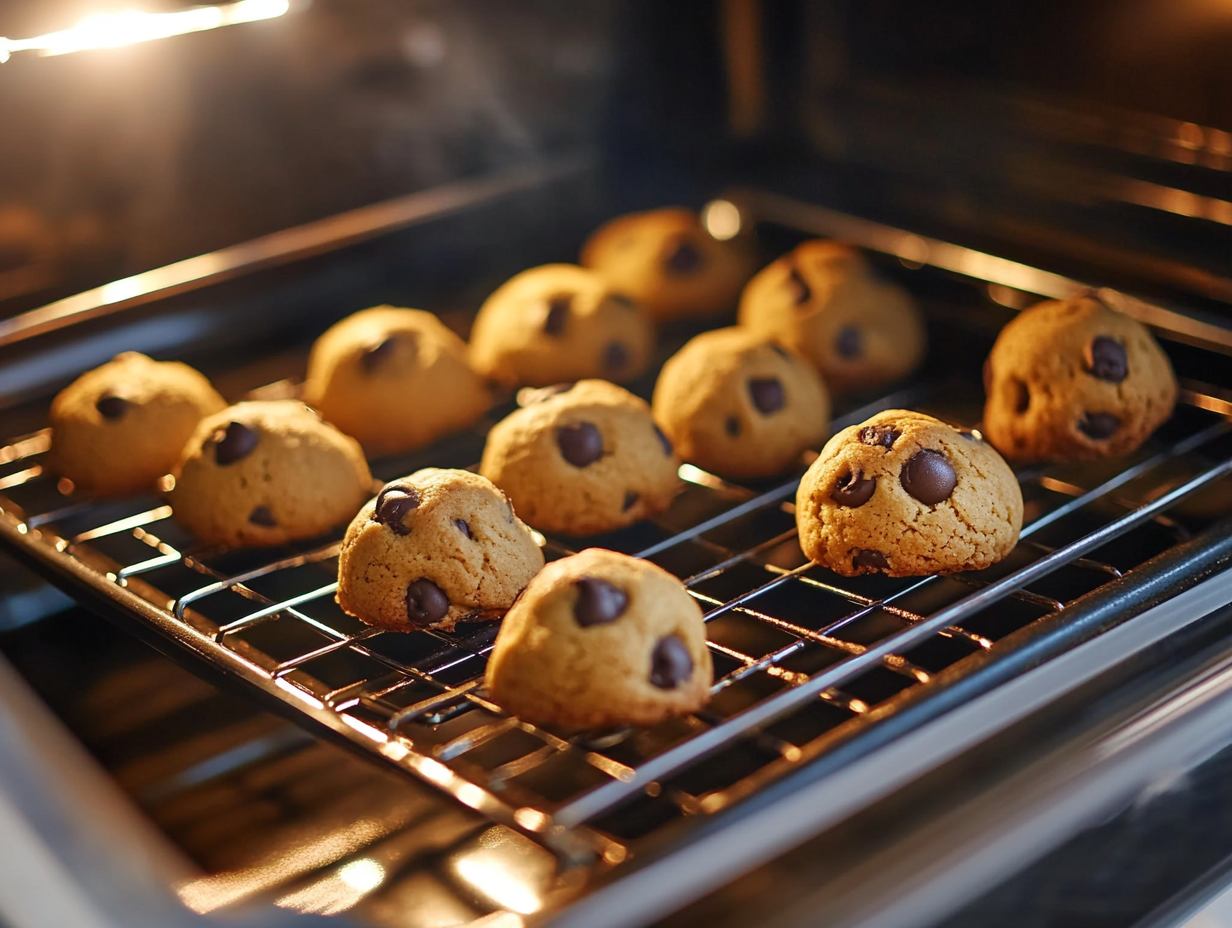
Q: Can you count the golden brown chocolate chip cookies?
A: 12